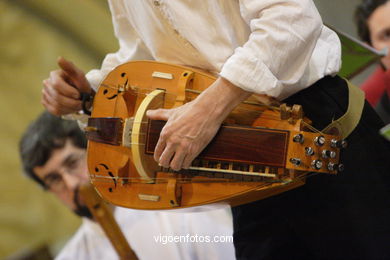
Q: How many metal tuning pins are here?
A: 8